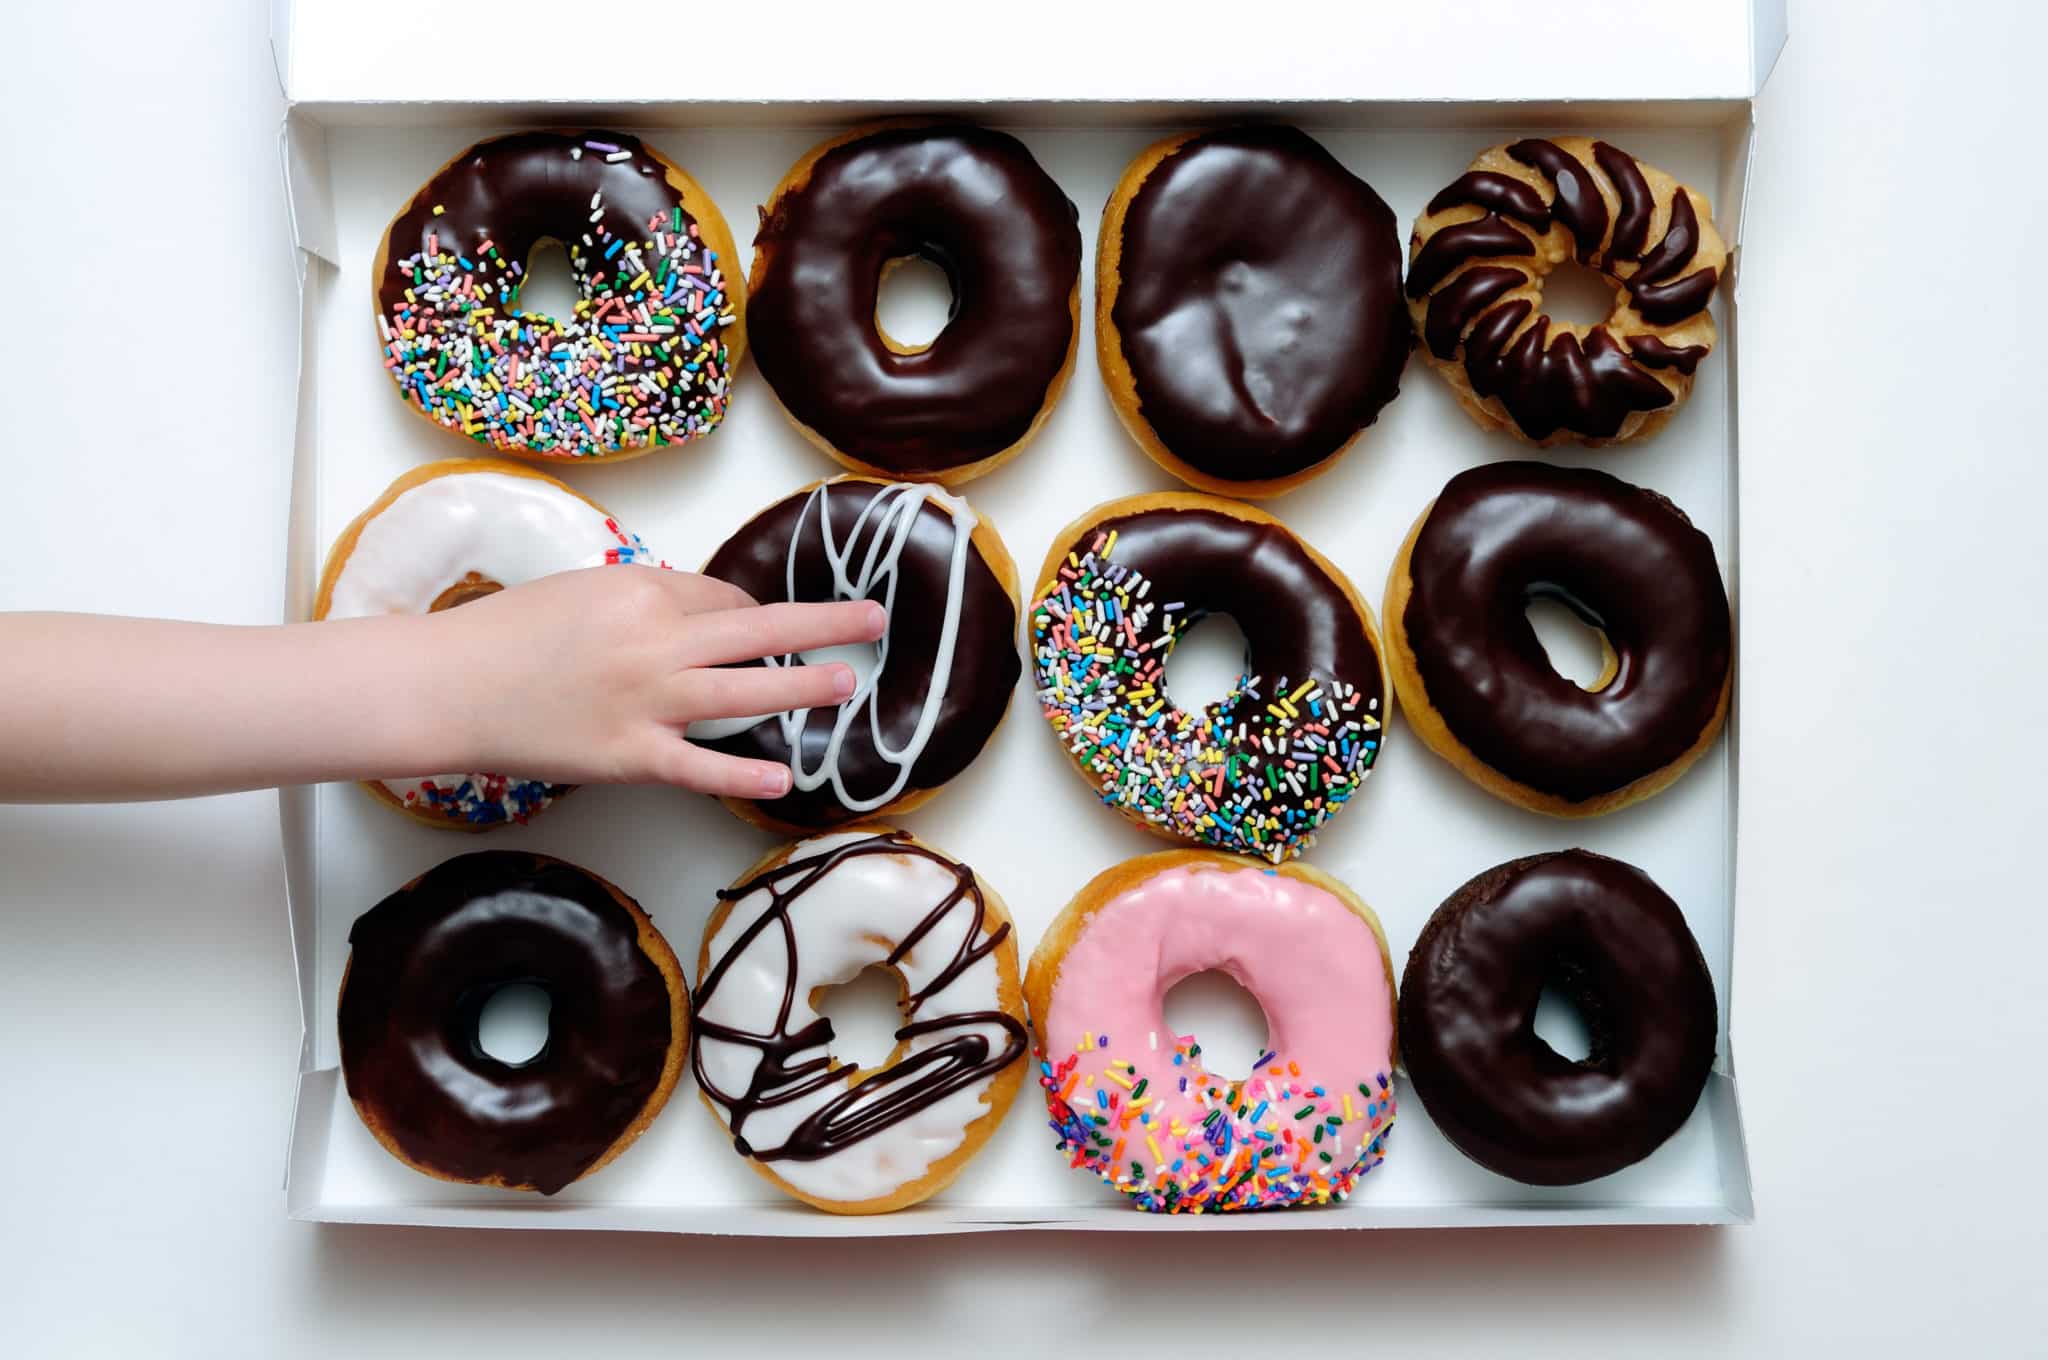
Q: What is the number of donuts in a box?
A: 12